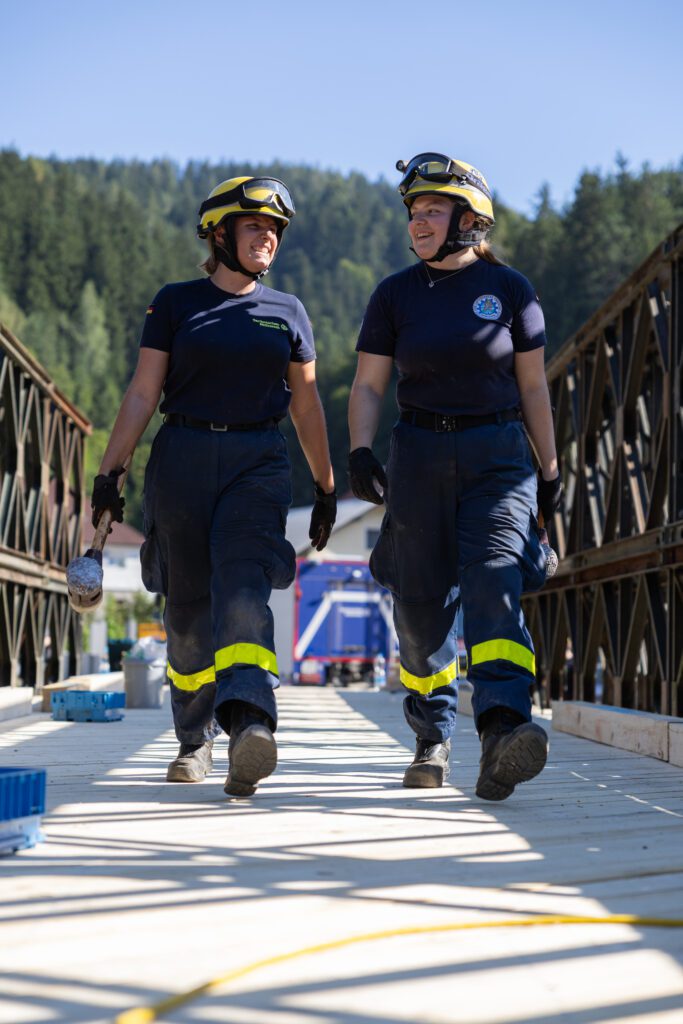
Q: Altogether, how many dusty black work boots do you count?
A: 4